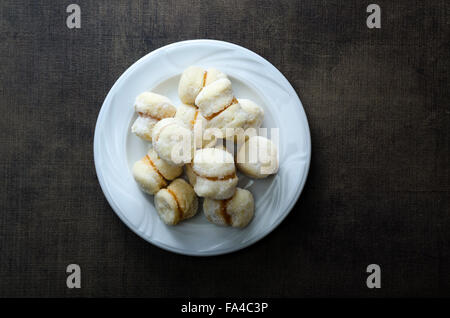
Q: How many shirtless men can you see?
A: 0